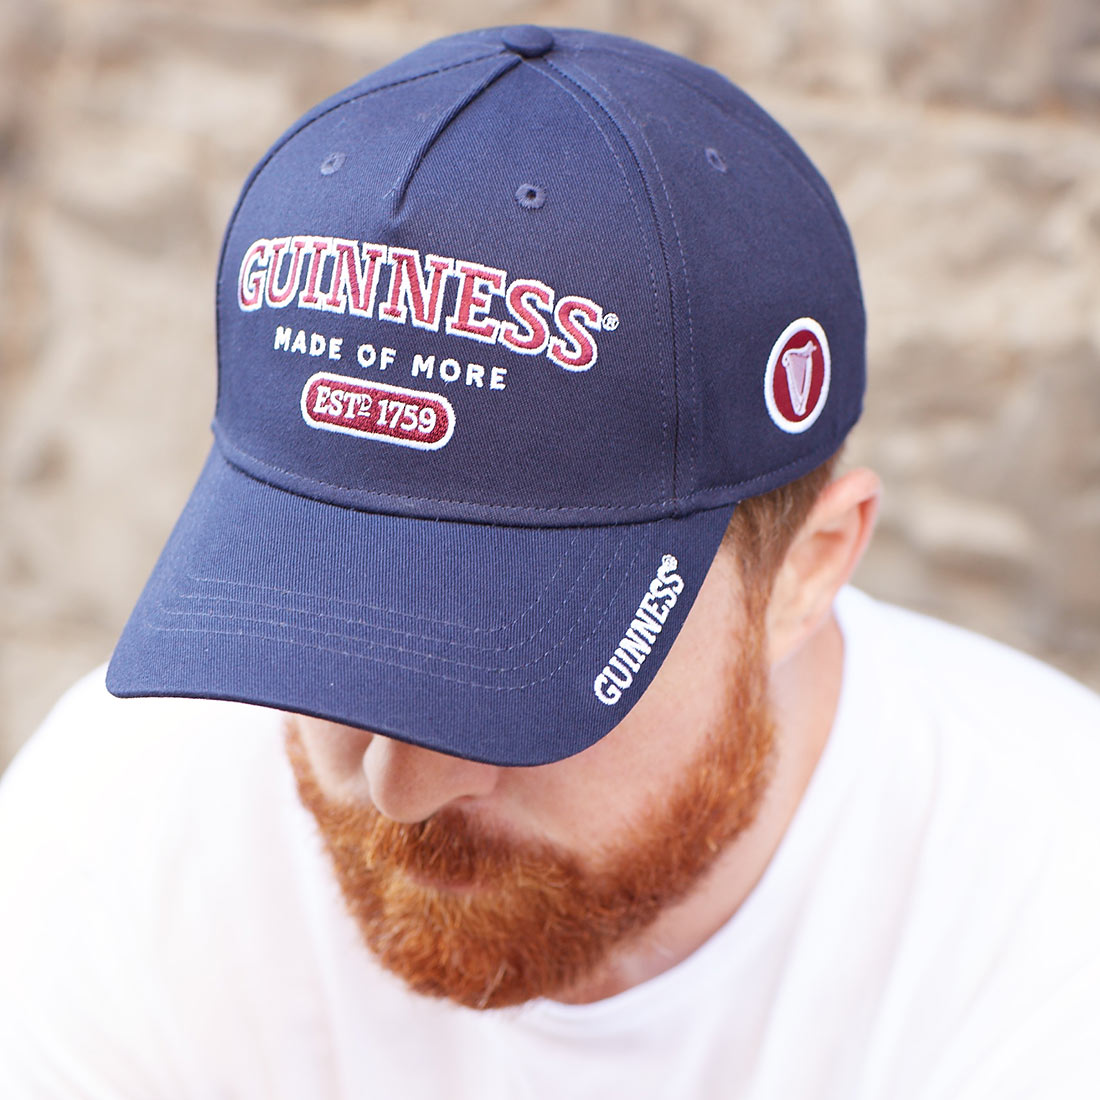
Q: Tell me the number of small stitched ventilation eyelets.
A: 3